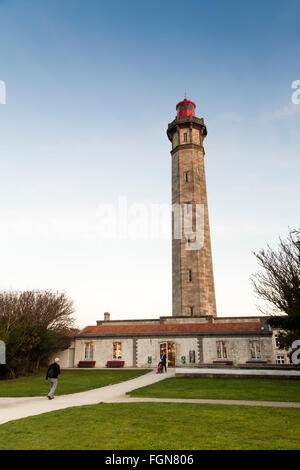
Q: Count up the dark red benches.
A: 4